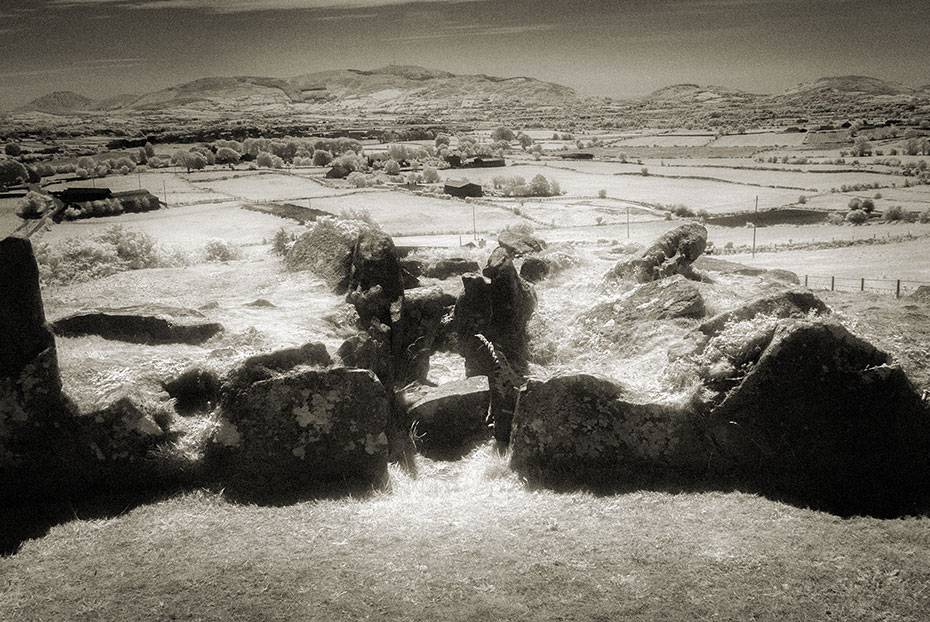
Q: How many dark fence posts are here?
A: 4